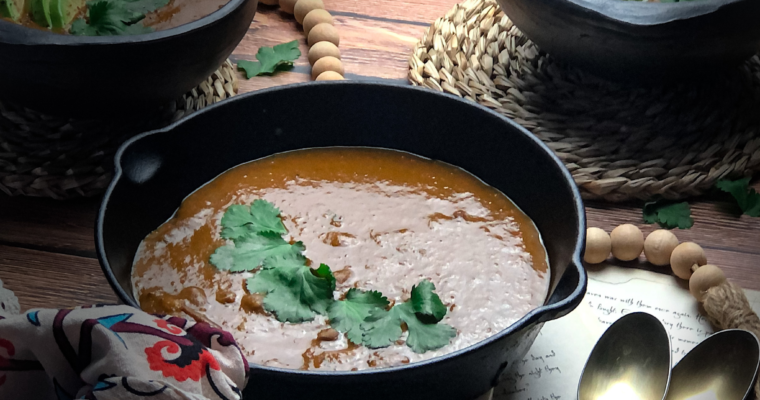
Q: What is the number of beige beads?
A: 13